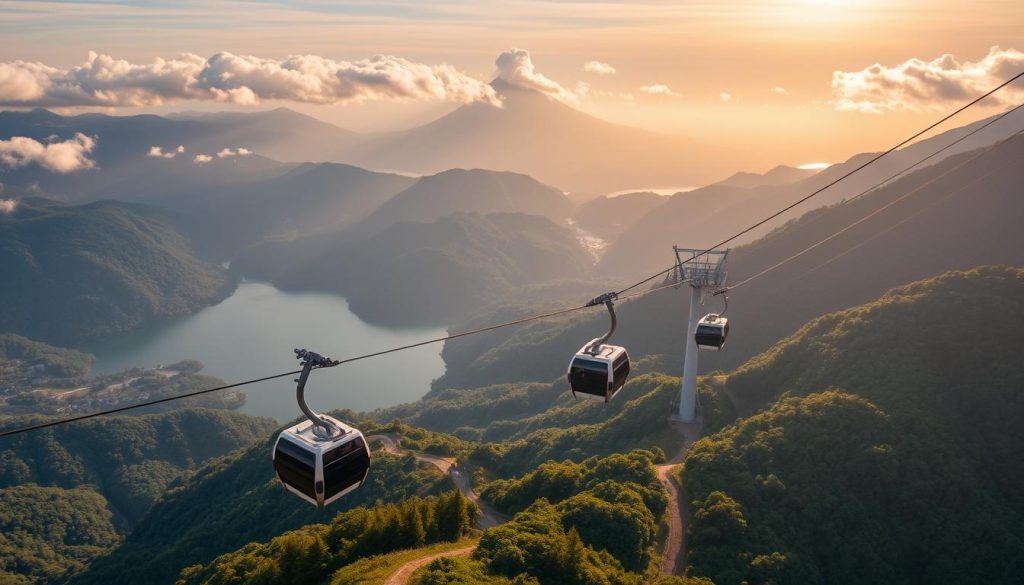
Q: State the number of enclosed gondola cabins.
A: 3